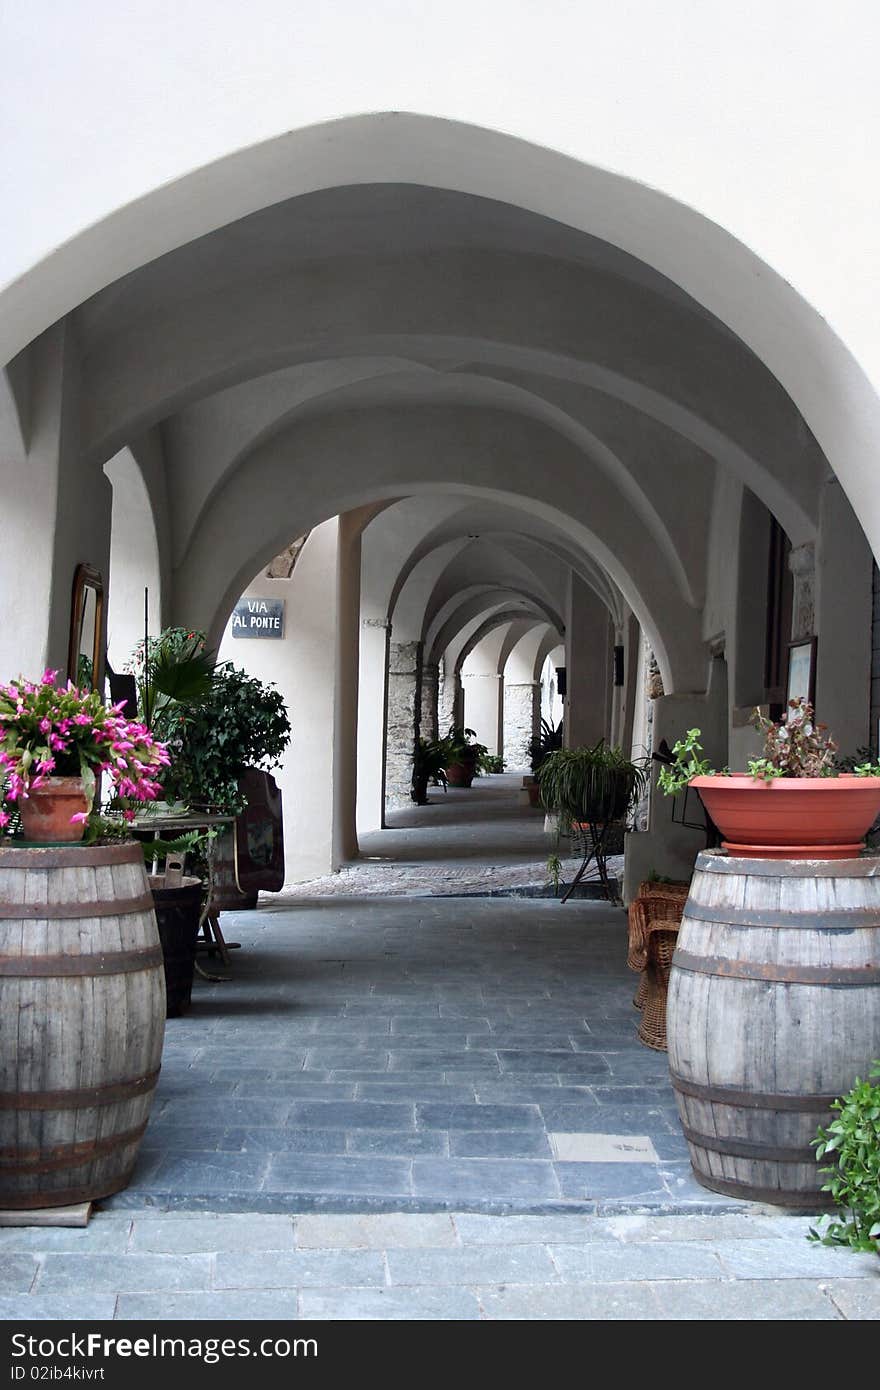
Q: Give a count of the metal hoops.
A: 12